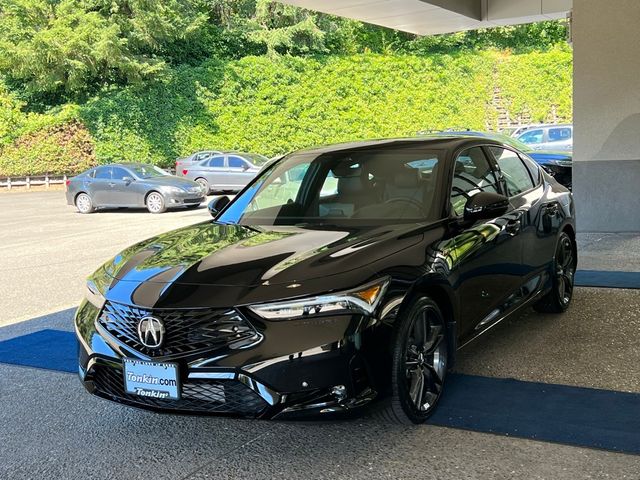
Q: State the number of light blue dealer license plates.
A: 1